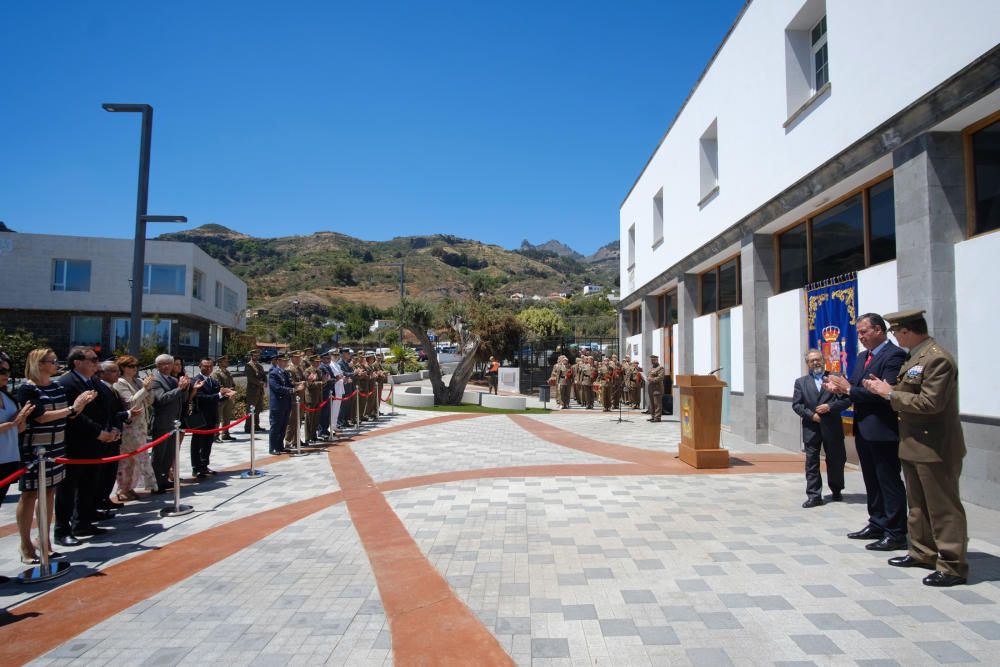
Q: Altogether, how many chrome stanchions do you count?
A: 8